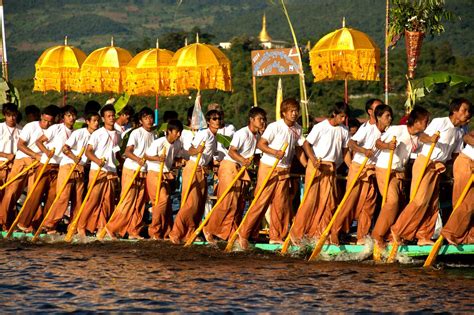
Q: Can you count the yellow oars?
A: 15